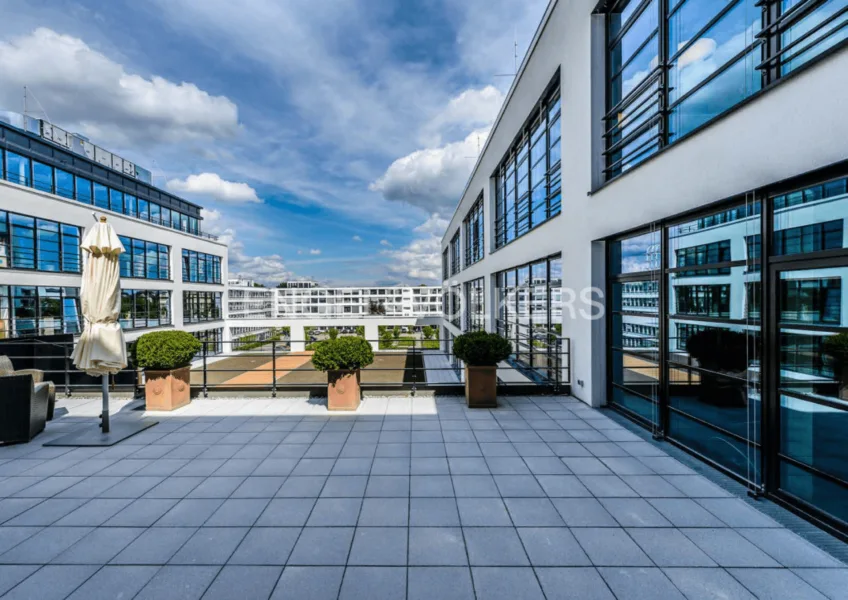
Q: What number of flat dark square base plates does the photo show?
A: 1